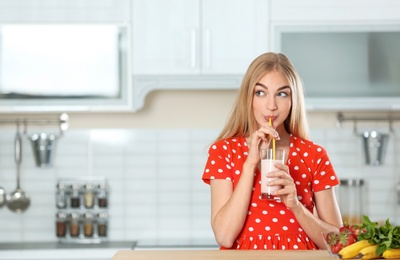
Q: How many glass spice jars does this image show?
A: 8